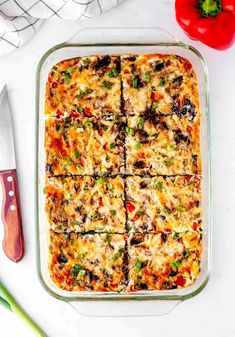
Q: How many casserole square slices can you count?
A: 8